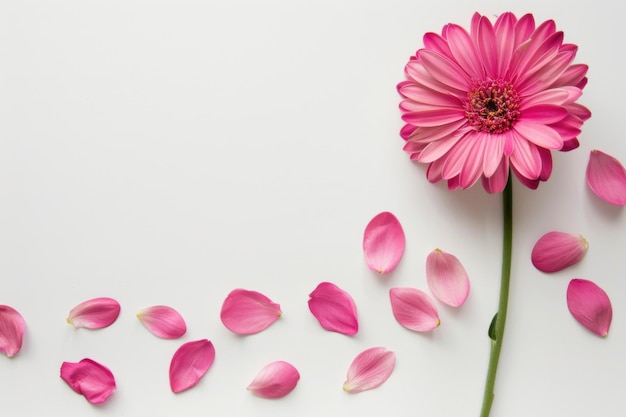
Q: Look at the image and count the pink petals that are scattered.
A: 15